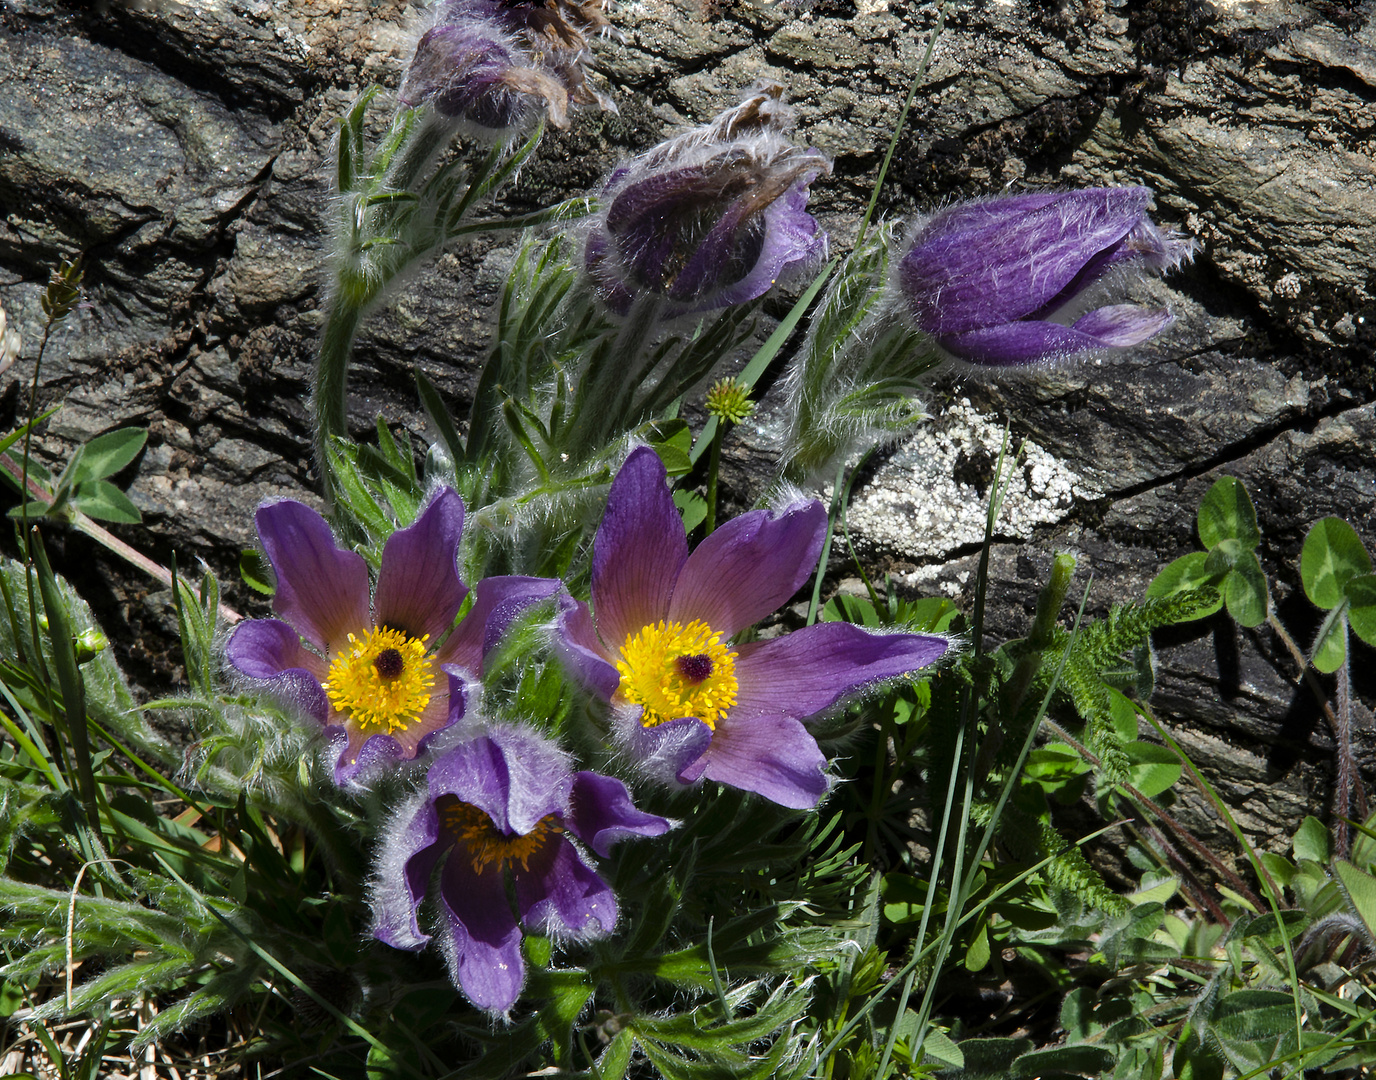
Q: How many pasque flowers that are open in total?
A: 3